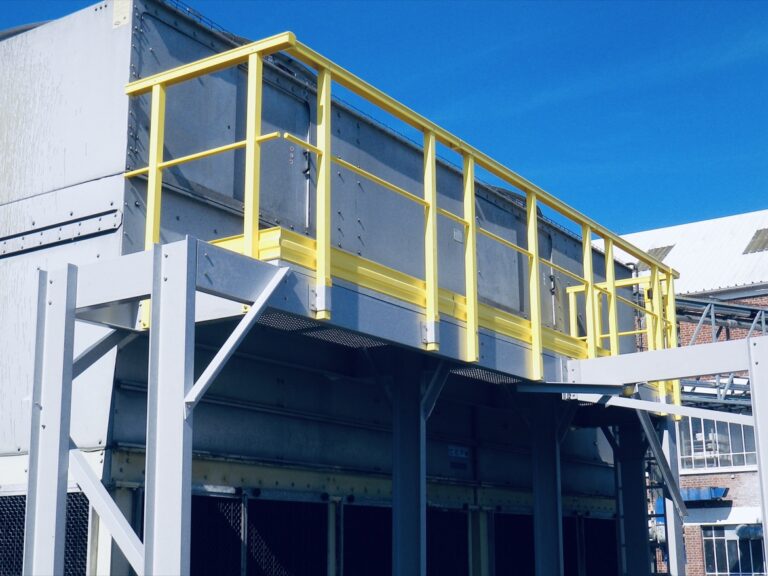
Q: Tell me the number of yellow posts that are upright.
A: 13